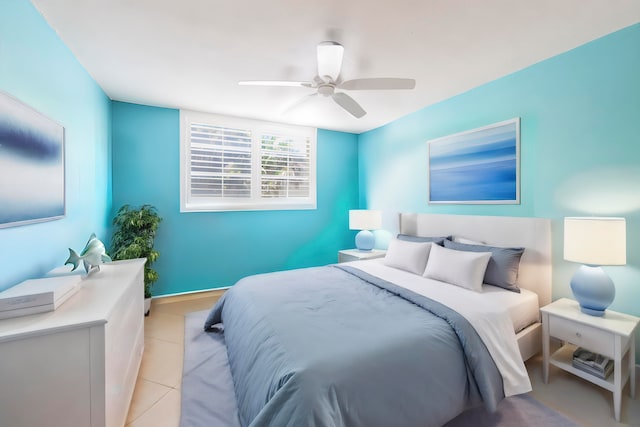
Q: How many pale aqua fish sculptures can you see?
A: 1